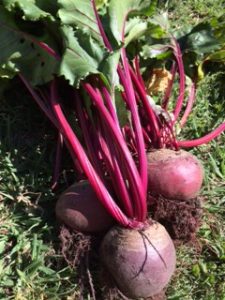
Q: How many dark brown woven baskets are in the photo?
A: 0